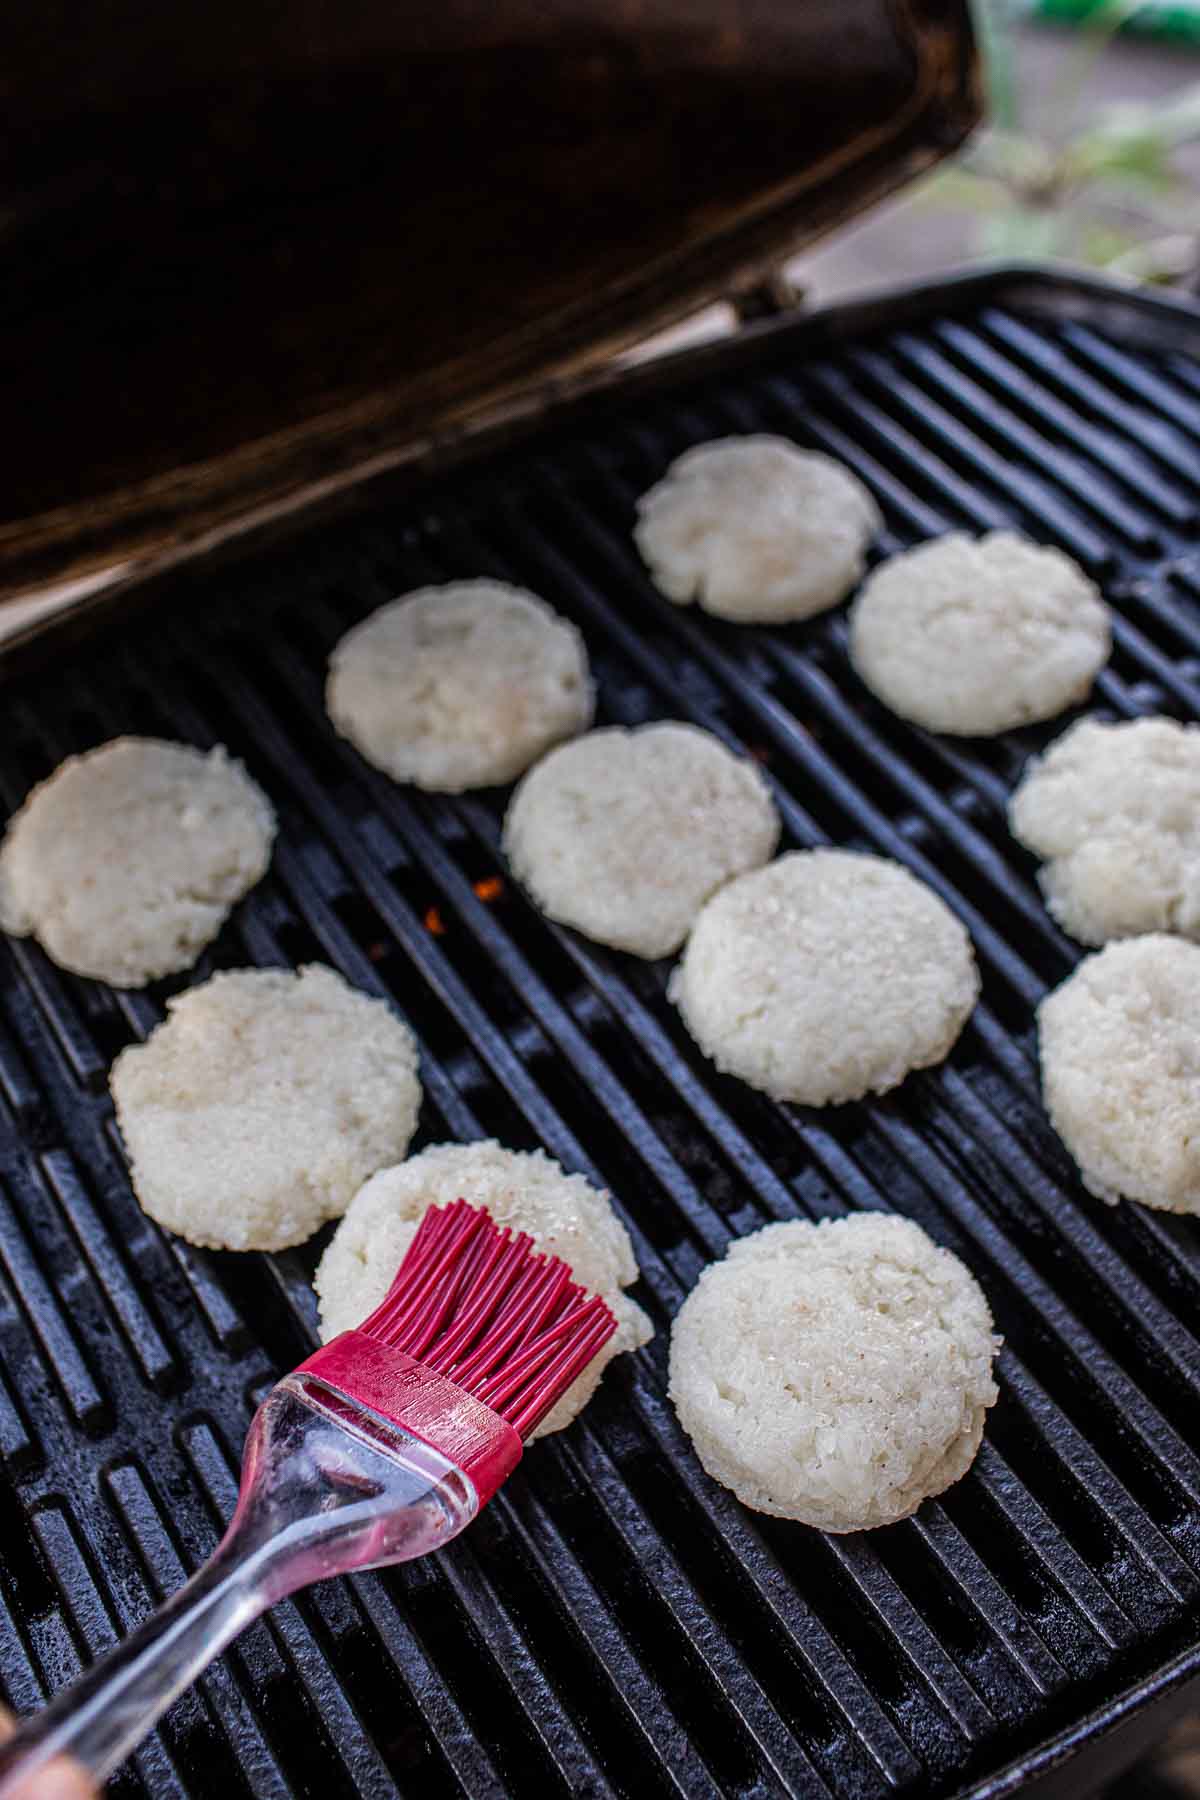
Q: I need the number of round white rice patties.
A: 11